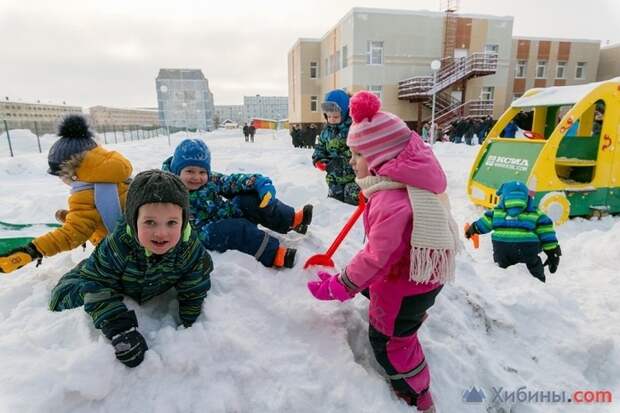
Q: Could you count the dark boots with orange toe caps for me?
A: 2